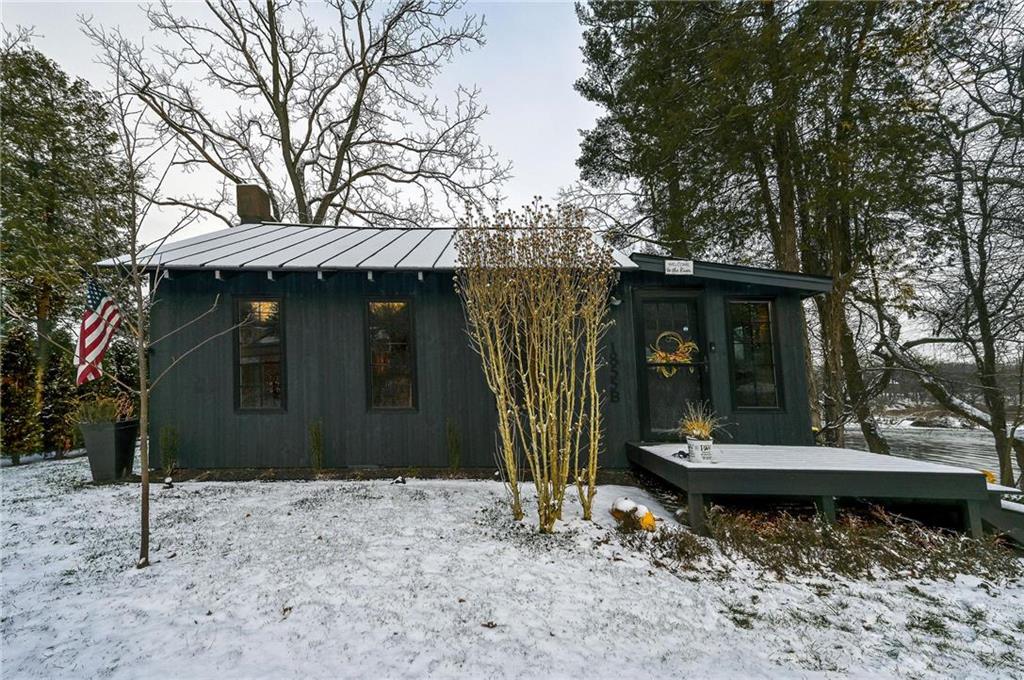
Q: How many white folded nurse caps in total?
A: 0